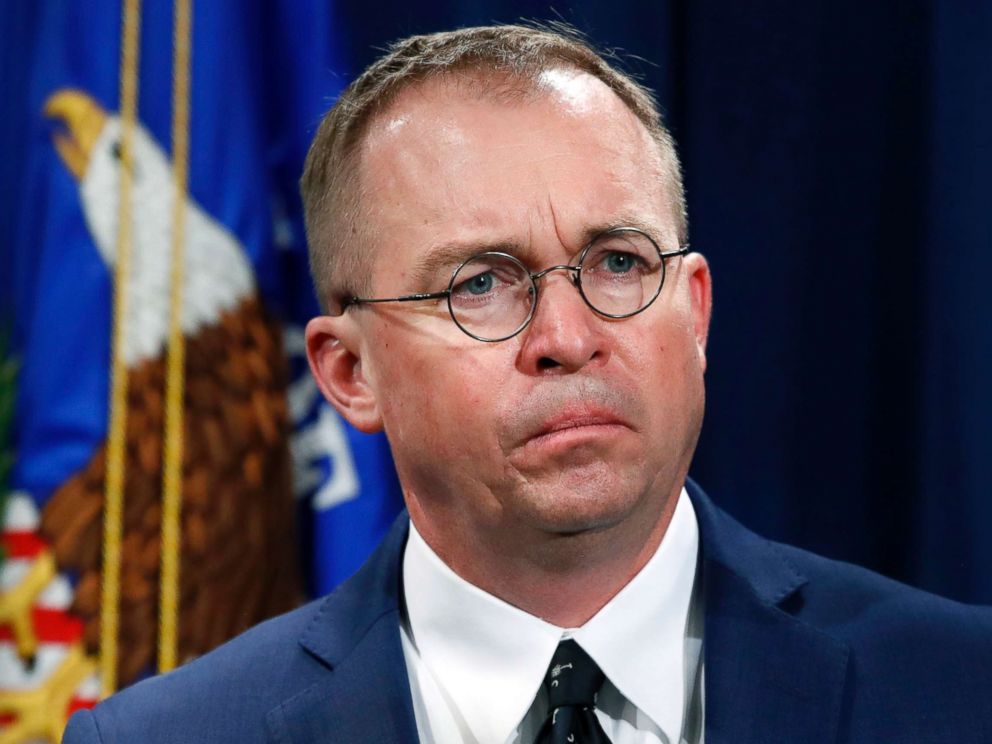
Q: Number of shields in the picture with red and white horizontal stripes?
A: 1